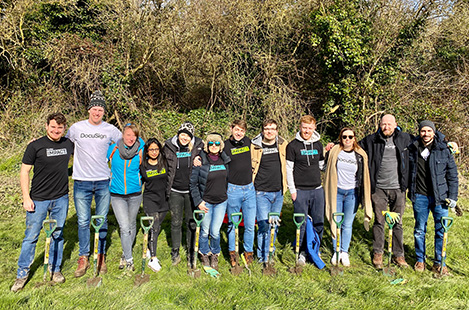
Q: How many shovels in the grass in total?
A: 10